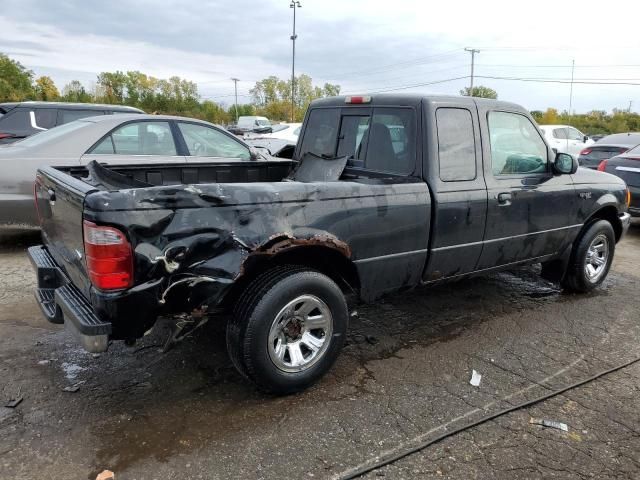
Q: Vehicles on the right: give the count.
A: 3